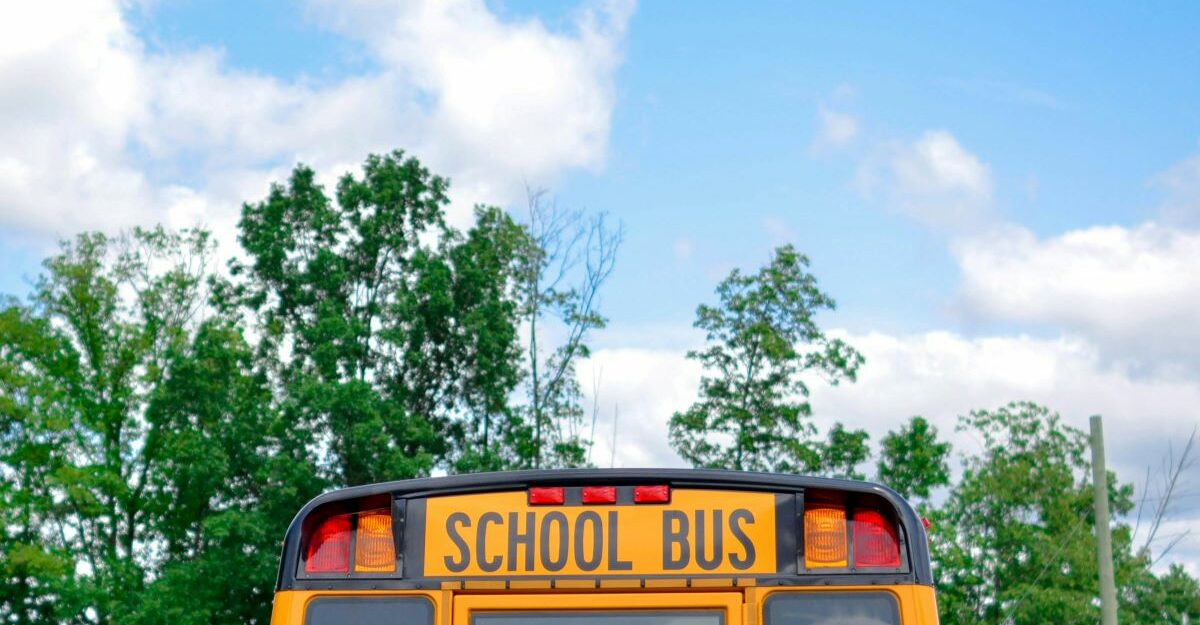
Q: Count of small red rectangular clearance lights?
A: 3